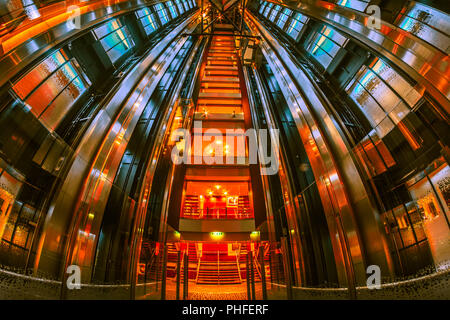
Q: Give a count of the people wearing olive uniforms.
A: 0